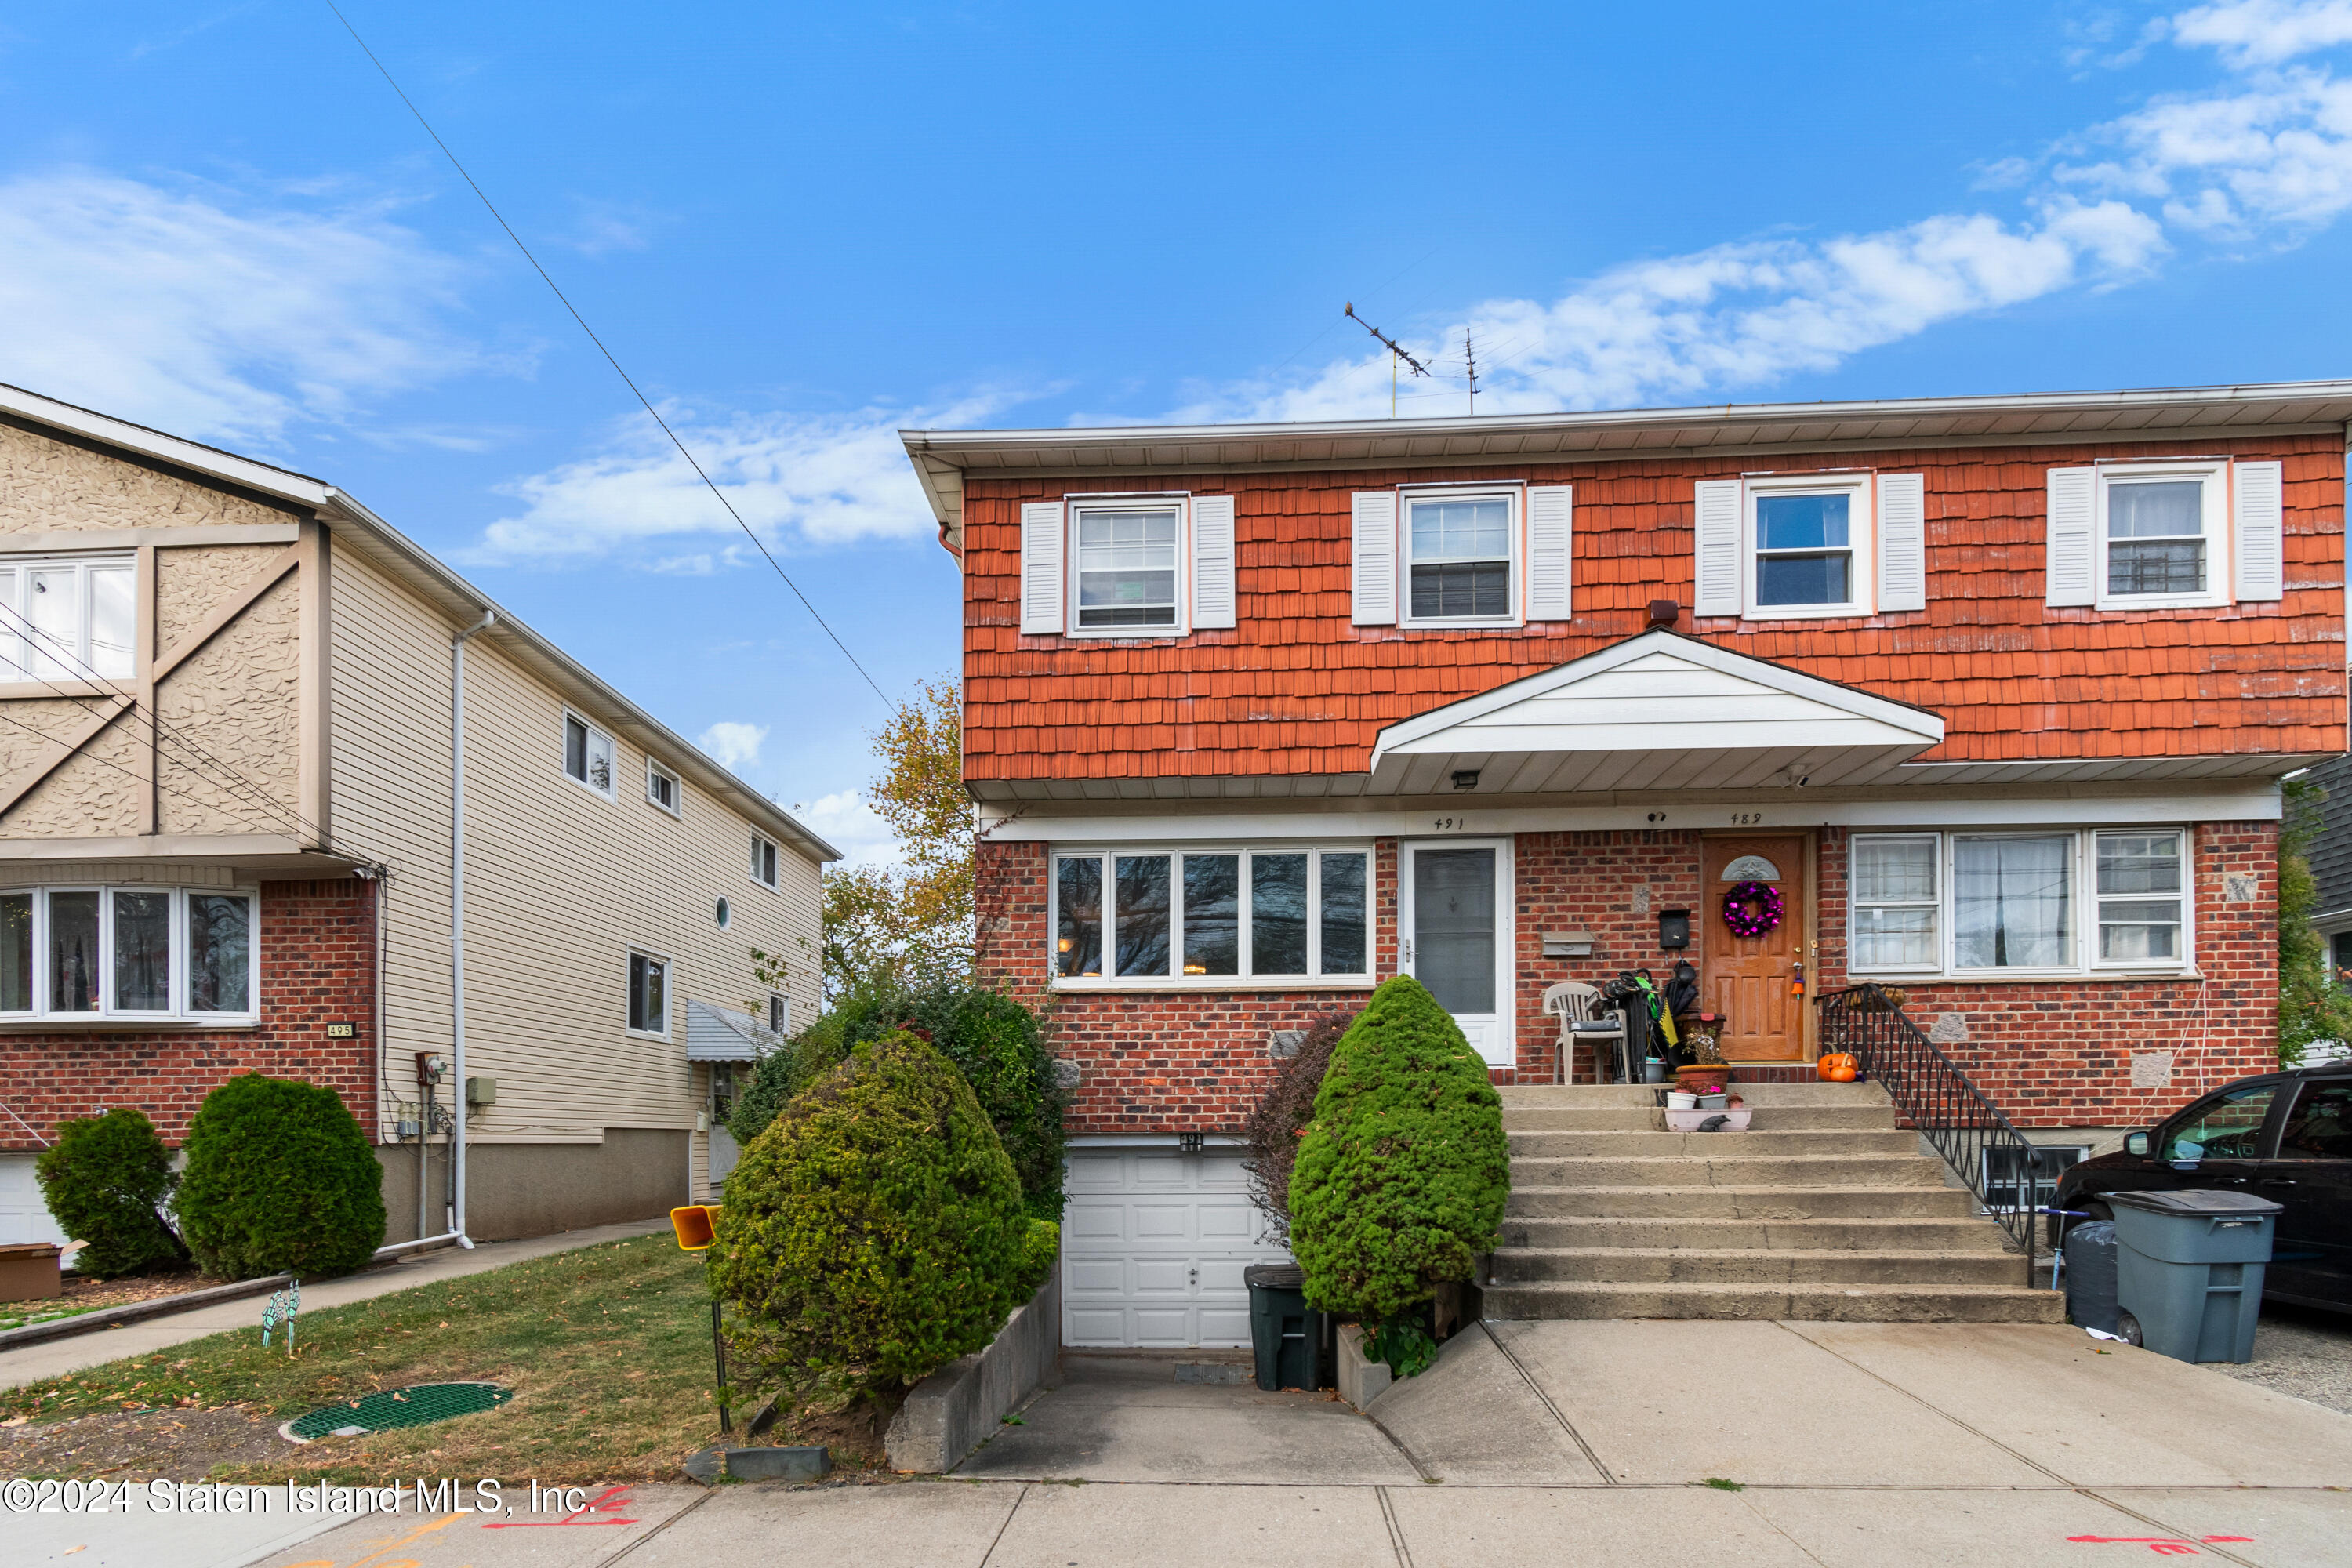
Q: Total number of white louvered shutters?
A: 8